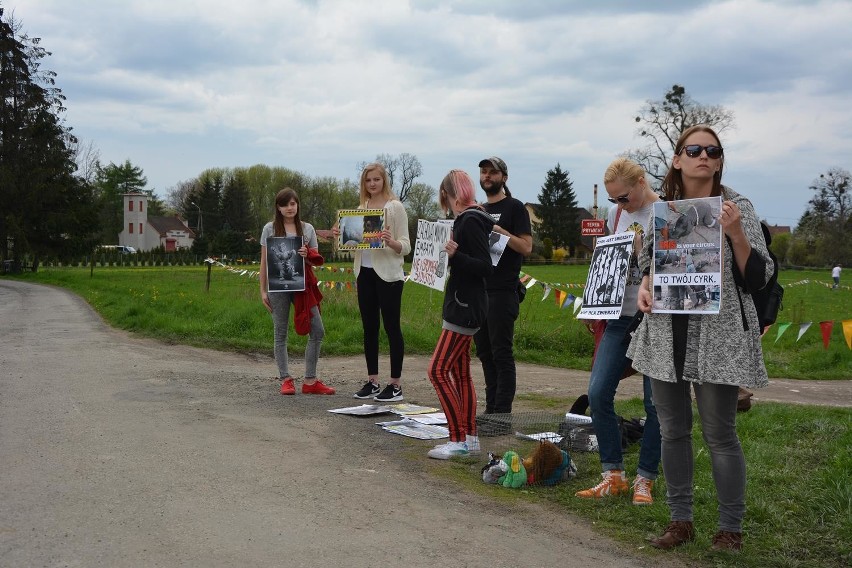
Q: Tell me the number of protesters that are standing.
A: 6